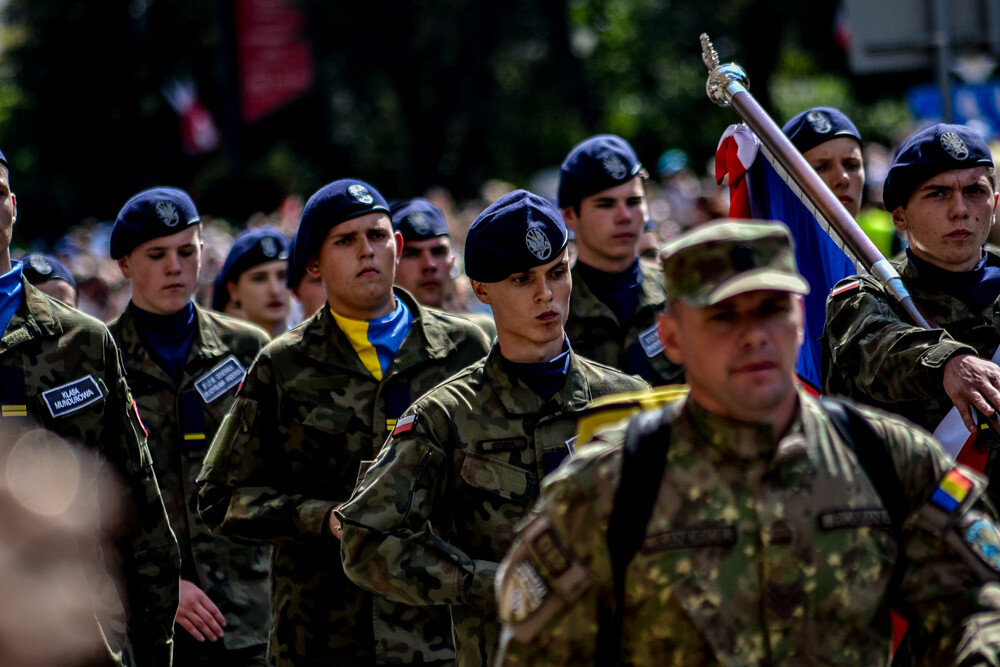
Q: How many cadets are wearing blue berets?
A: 11